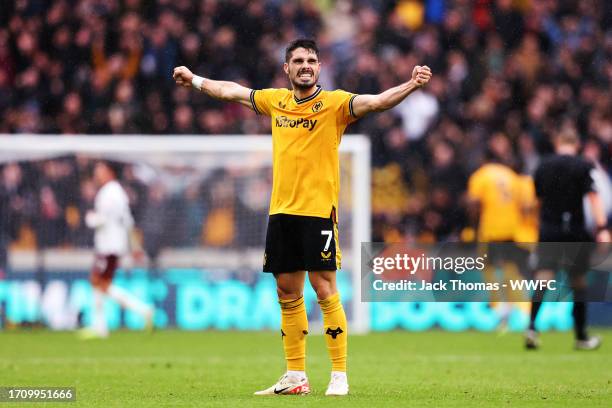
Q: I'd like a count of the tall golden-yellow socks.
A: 2